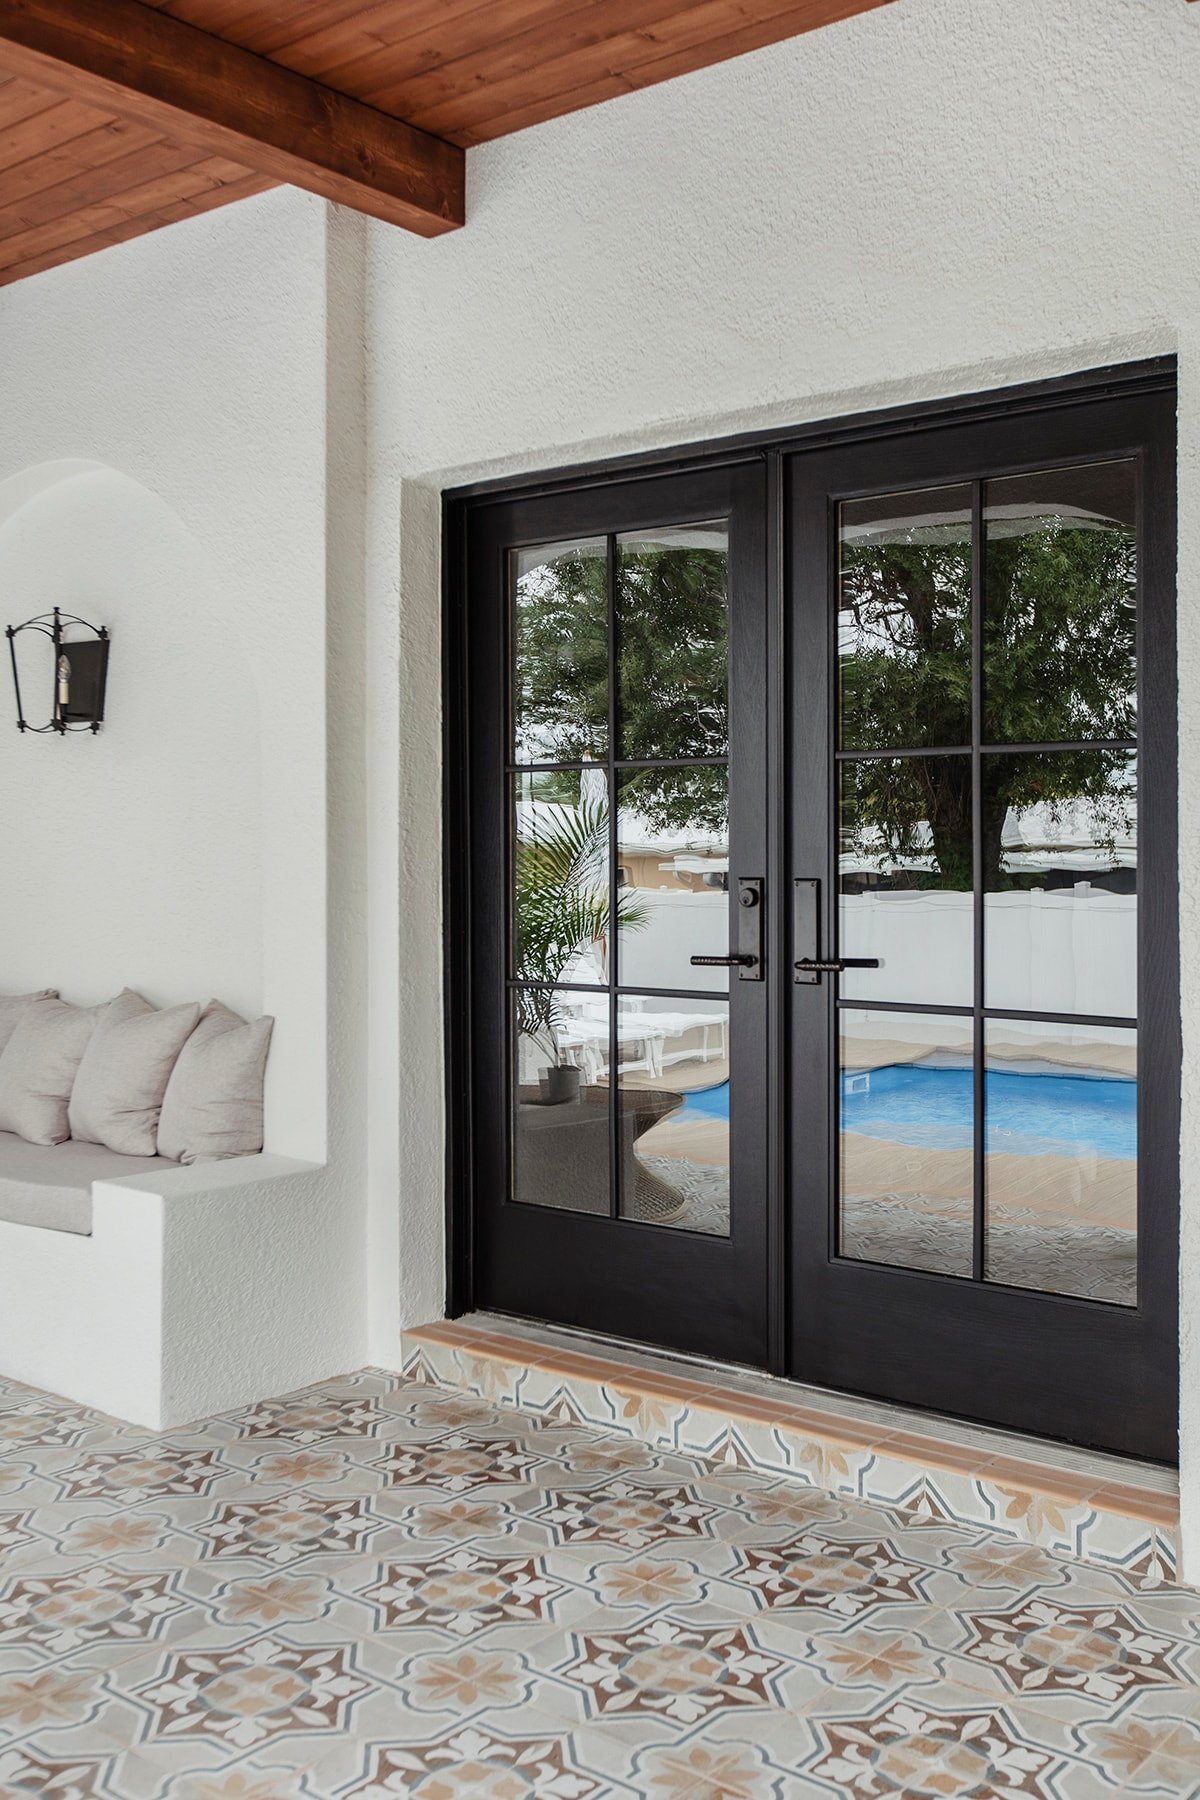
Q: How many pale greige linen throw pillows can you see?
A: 4